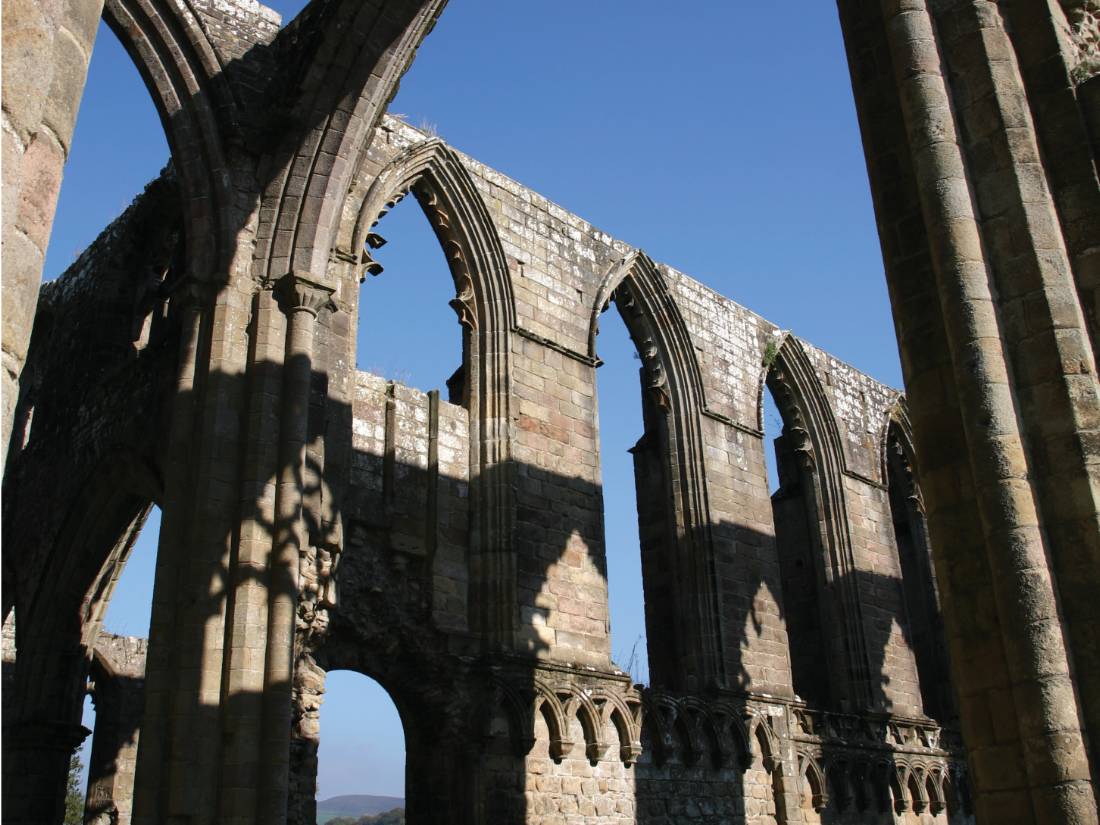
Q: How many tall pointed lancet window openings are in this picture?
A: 4